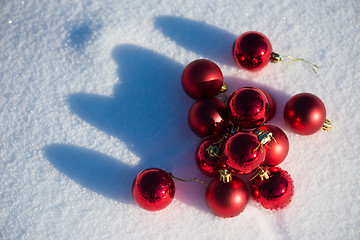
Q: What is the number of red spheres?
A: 12